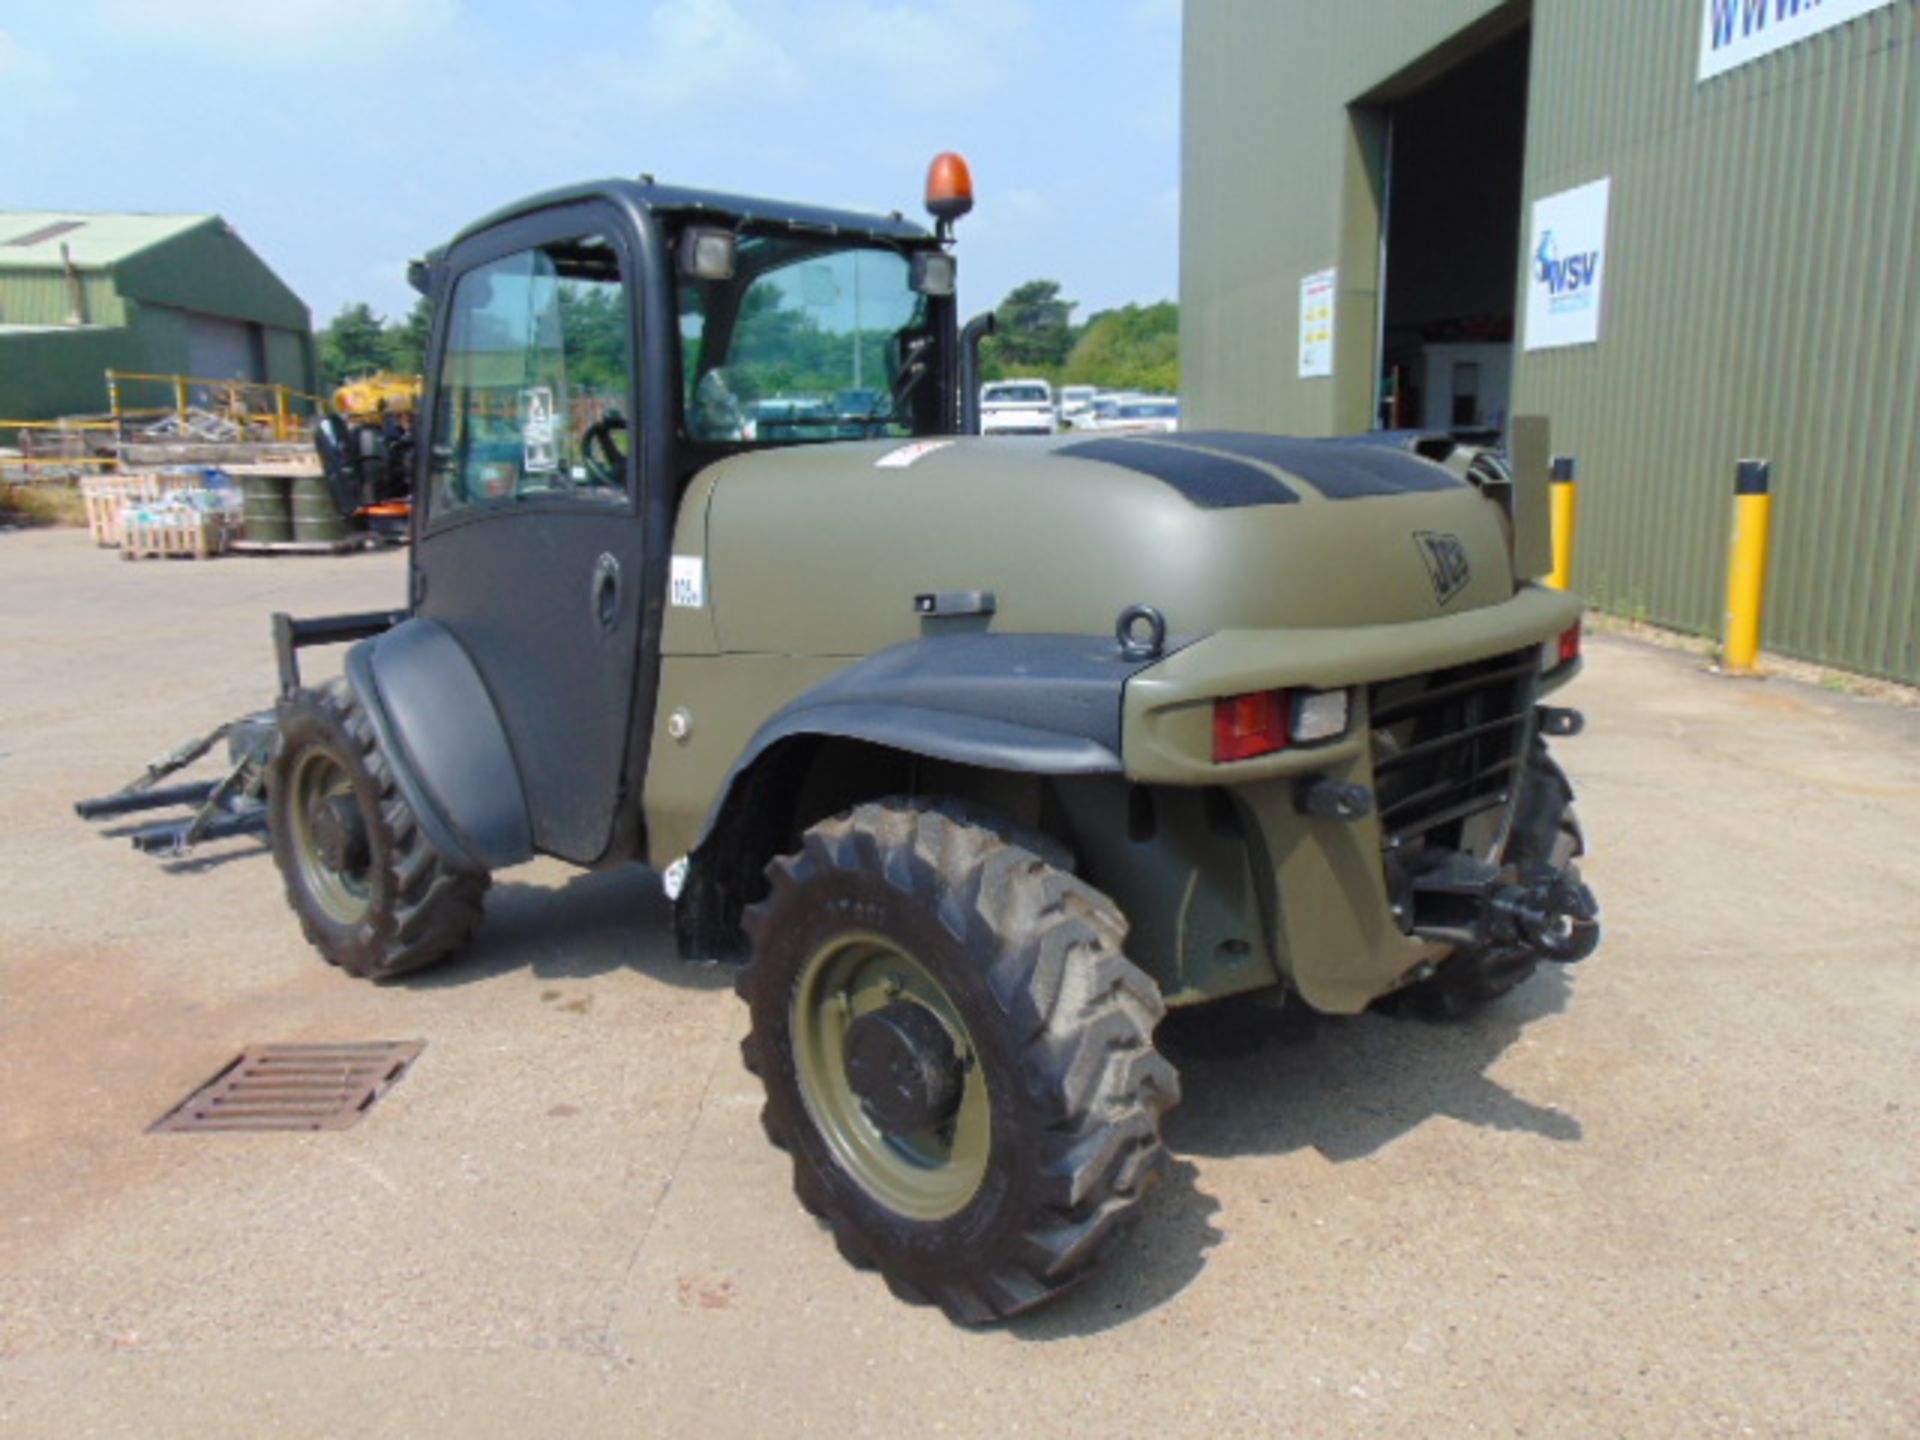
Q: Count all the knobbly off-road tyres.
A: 3